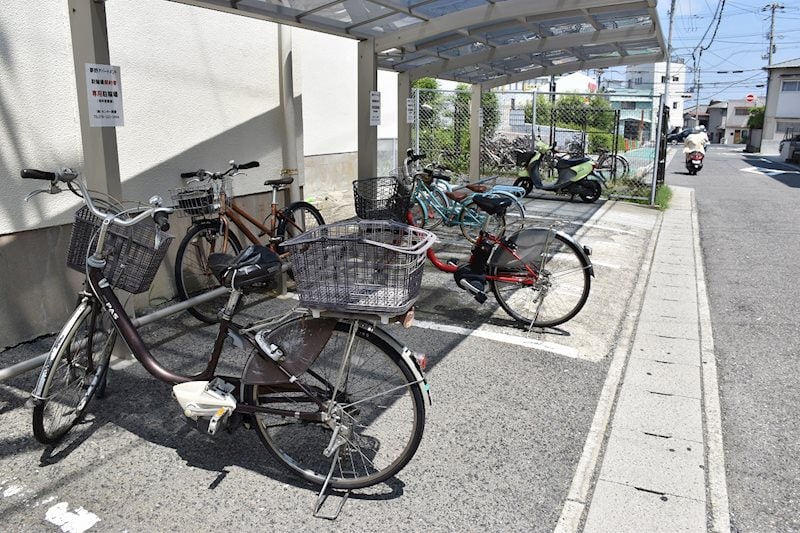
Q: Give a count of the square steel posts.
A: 4